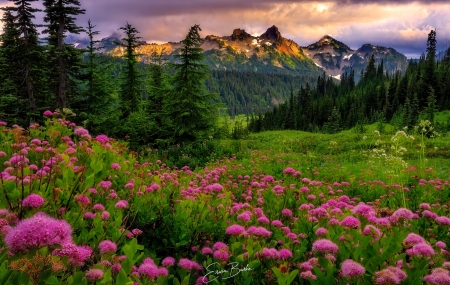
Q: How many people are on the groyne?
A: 0